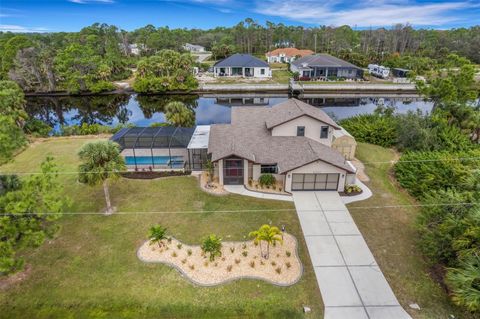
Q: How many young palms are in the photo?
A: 3